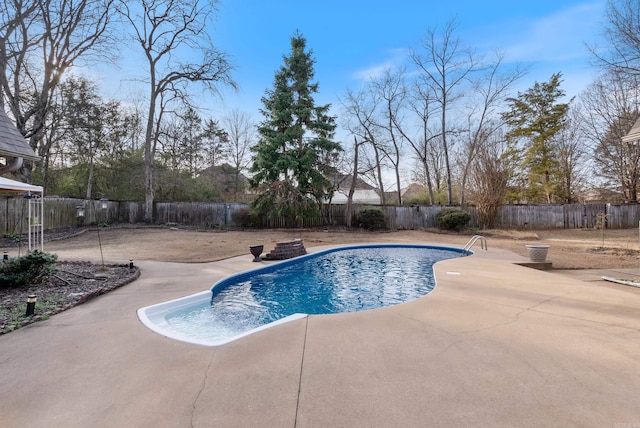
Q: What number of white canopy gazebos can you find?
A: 1